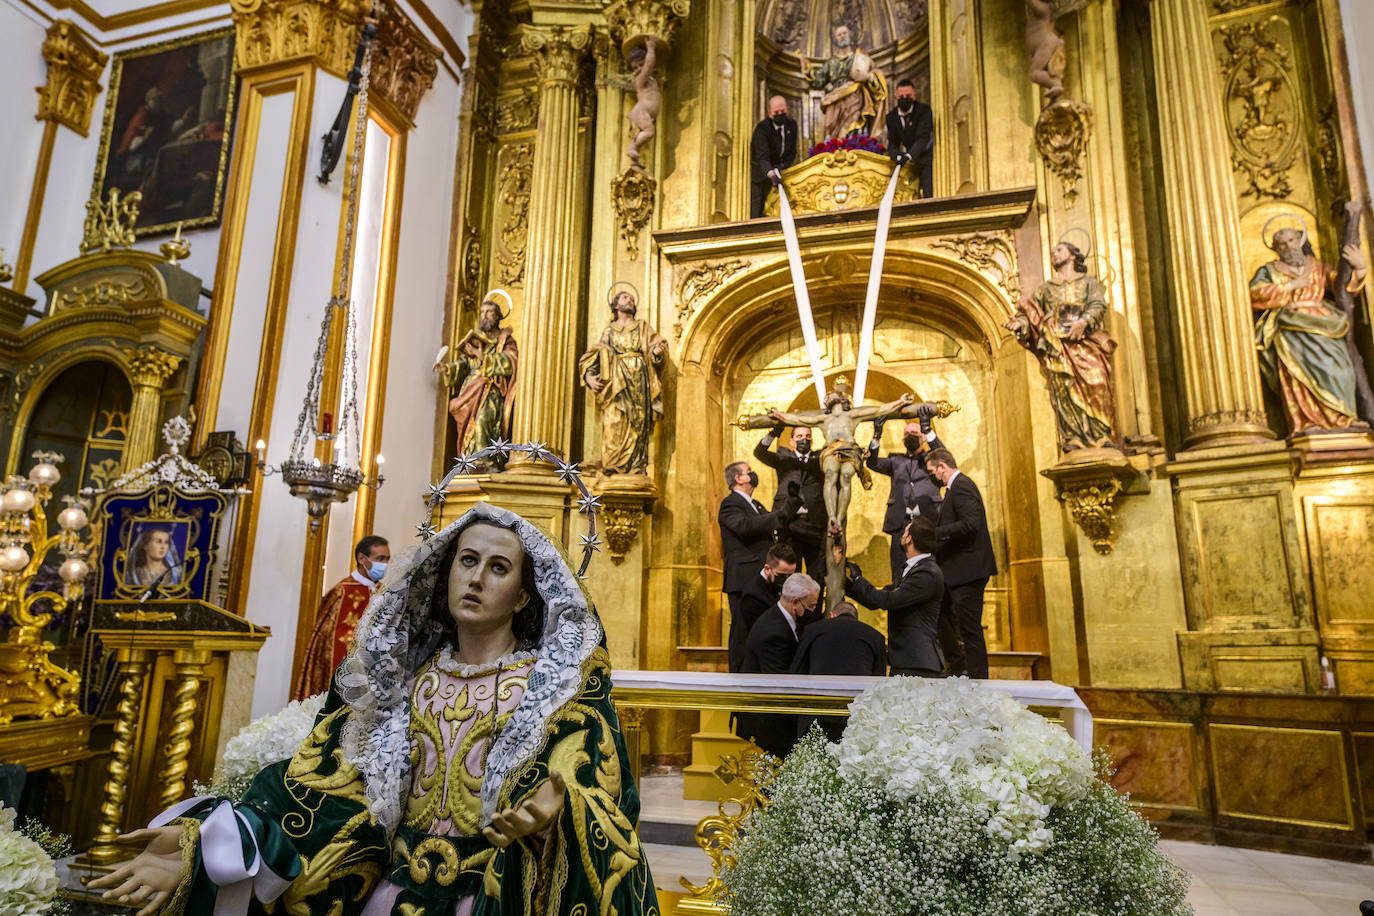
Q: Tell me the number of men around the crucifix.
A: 8